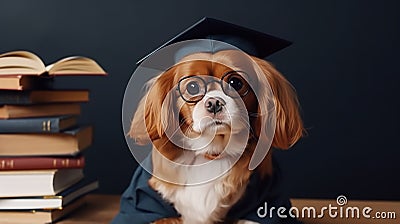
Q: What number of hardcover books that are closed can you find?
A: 9